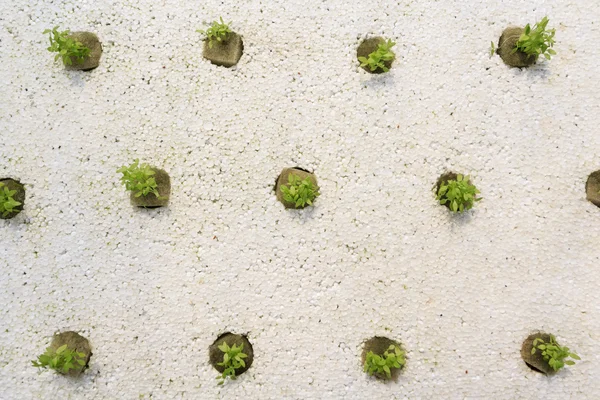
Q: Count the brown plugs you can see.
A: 13